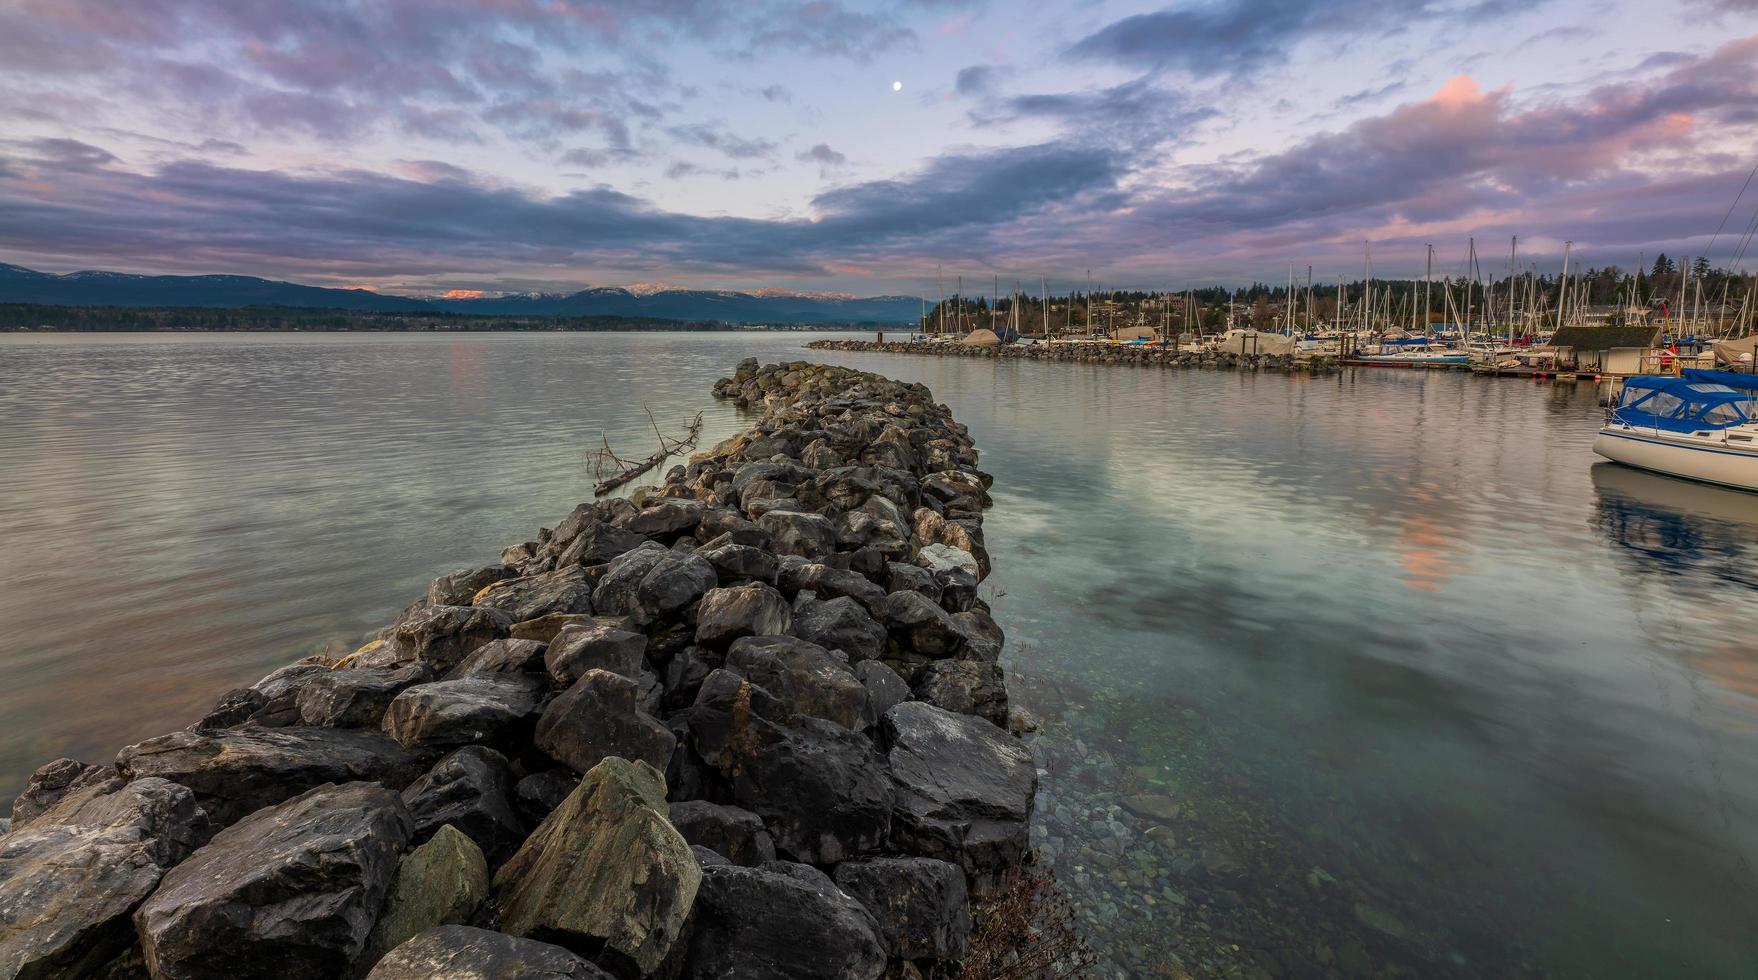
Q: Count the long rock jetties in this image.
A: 2